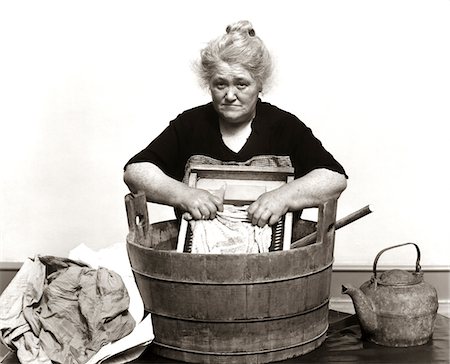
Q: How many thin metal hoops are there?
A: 3